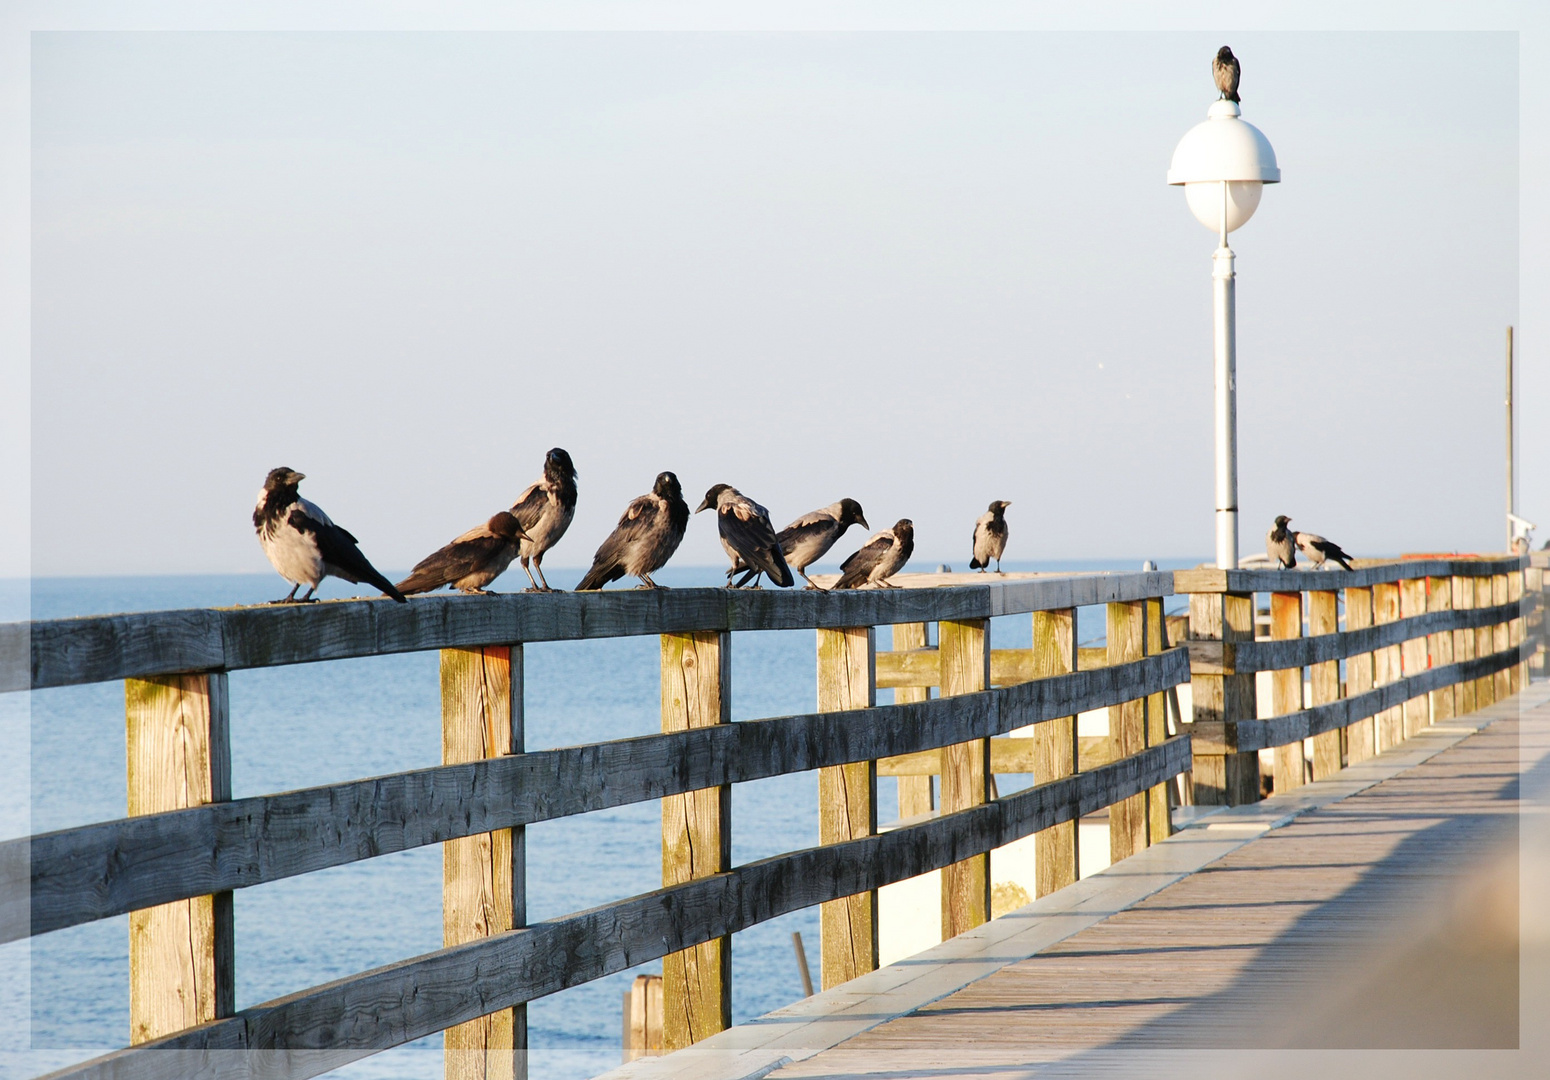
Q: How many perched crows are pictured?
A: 11